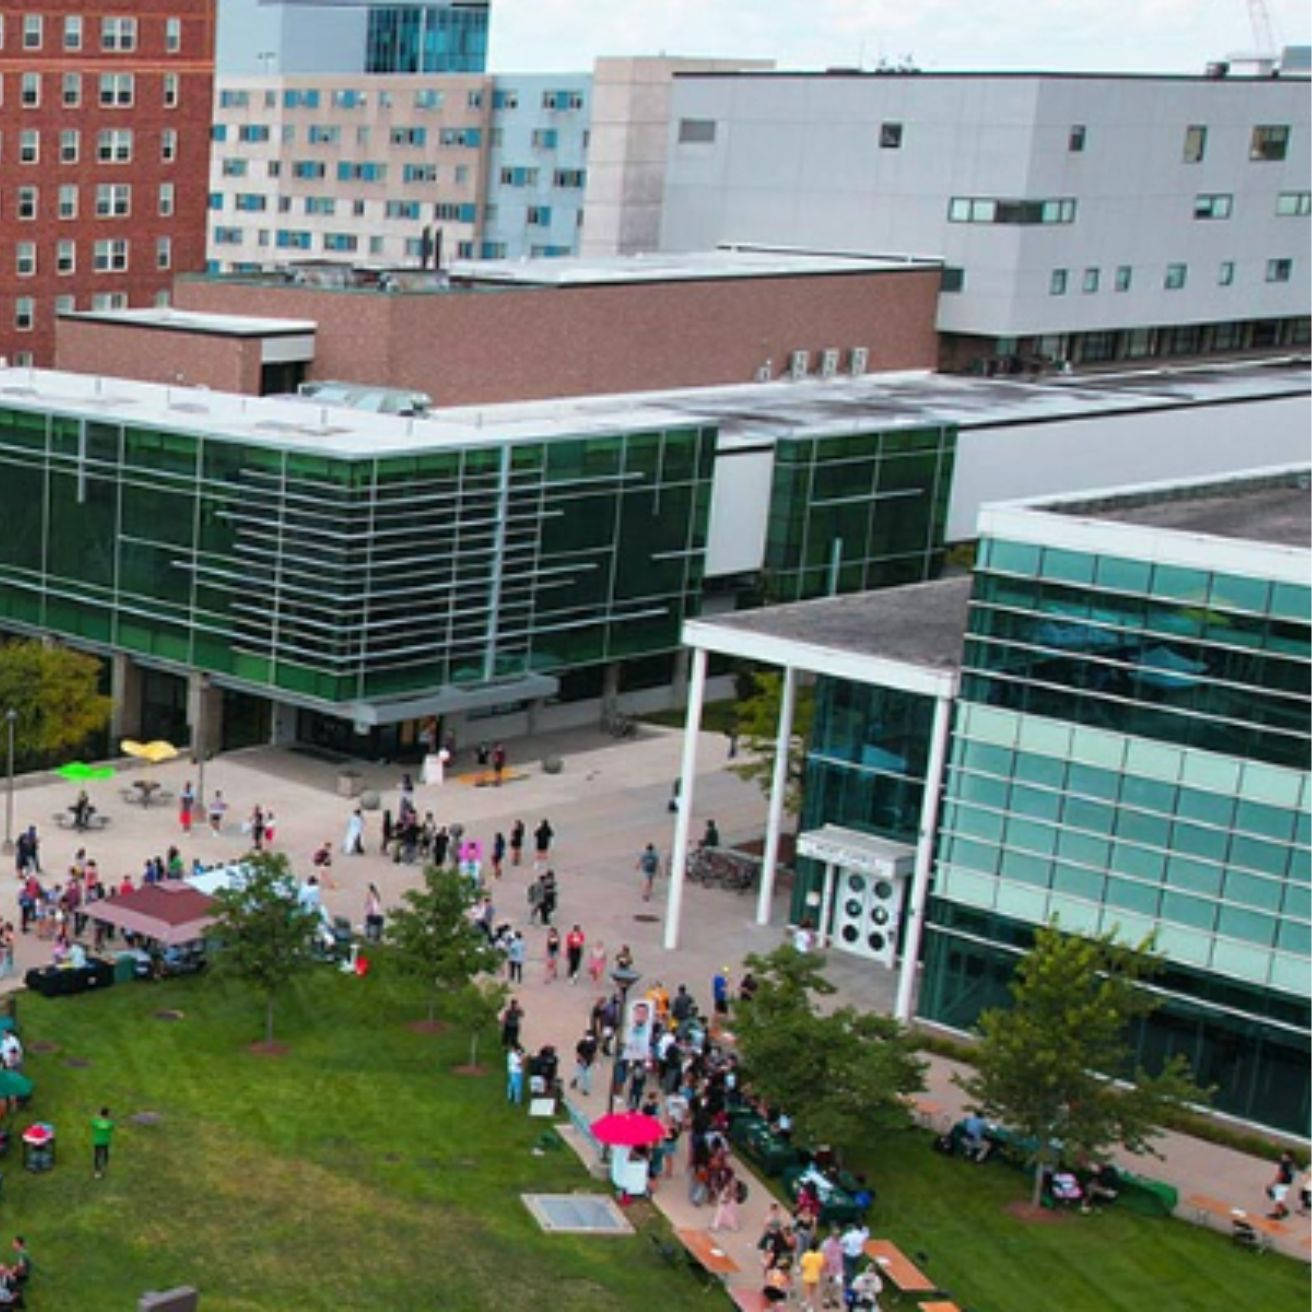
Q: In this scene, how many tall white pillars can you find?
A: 3